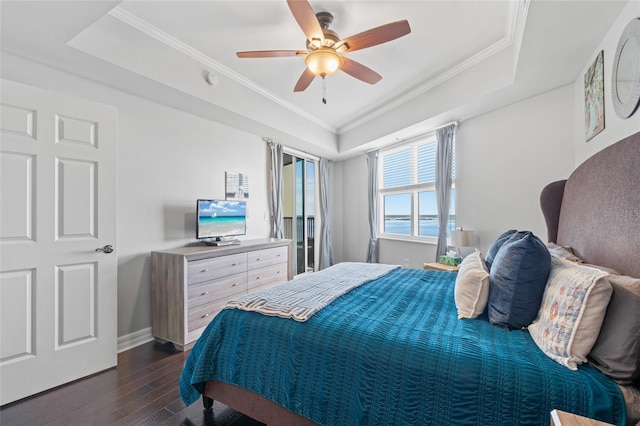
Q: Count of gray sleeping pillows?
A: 2